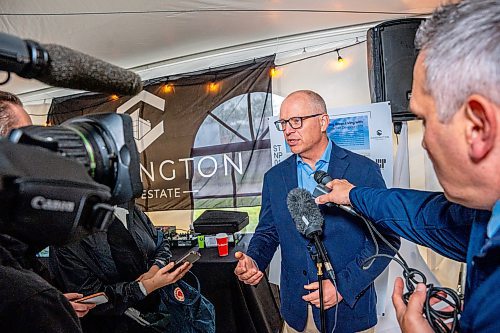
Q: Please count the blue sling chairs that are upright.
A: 0